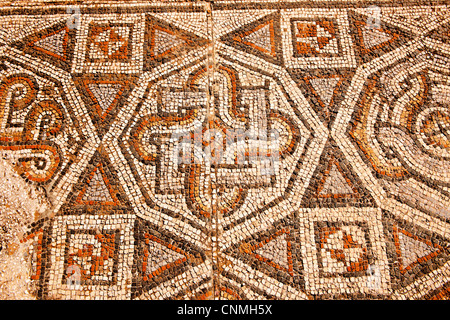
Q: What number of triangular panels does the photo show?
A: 12